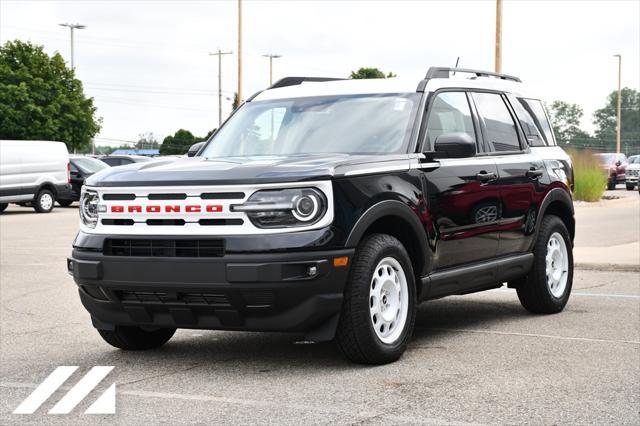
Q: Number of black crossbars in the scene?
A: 2